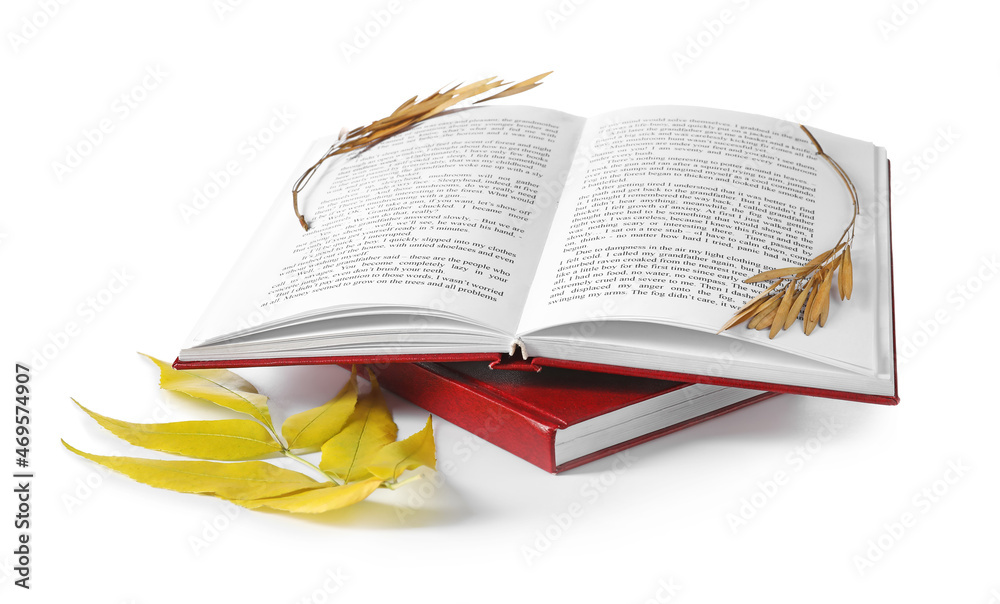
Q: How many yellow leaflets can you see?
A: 7